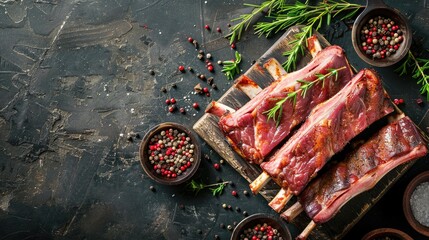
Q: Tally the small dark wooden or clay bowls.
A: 5